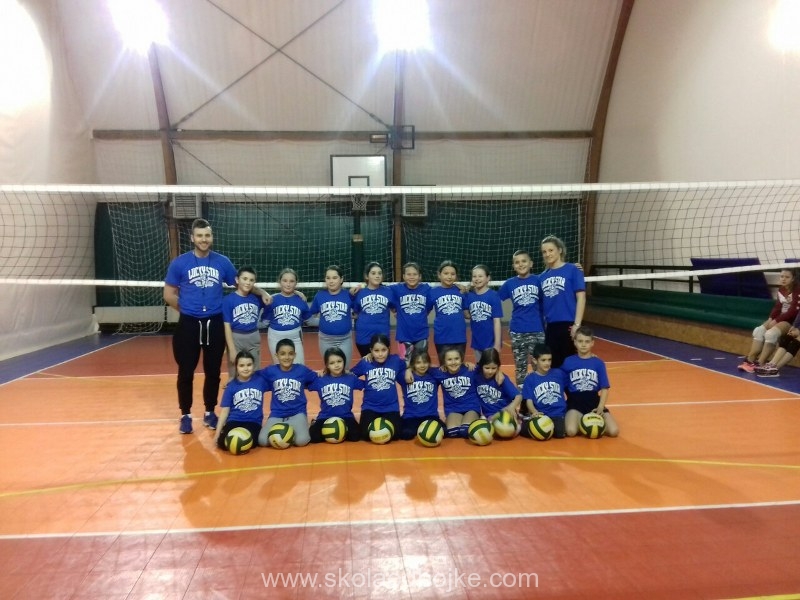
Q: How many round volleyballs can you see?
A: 9